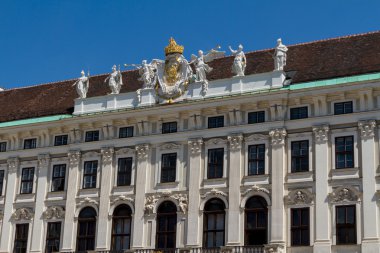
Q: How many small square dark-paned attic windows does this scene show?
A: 10